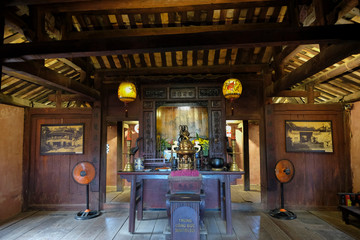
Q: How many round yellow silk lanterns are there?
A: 2